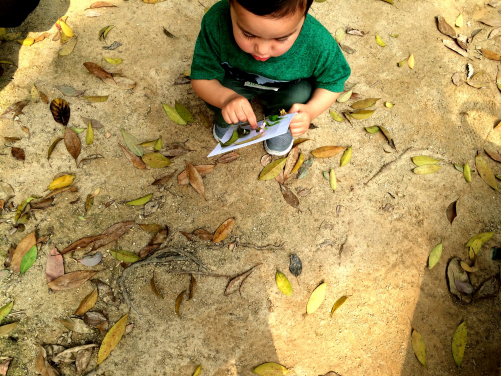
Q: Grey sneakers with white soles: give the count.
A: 2